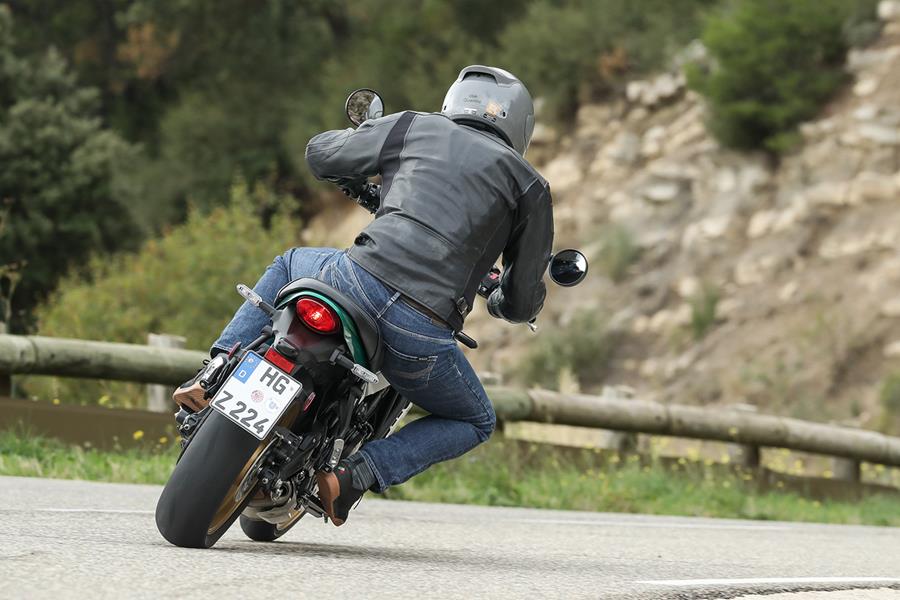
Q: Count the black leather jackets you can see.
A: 1